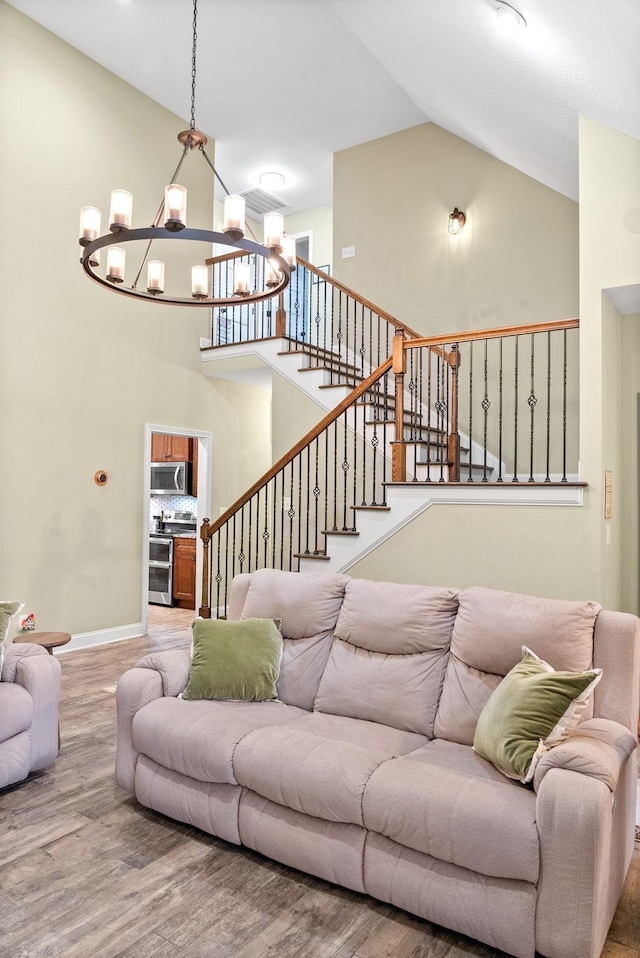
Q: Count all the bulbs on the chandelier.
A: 12